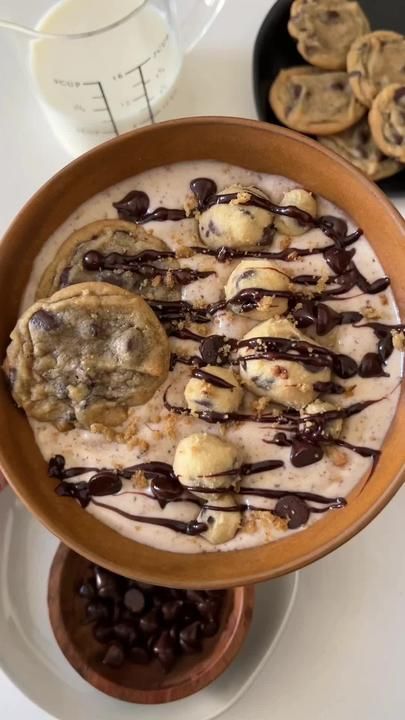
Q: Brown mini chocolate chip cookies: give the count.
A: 7